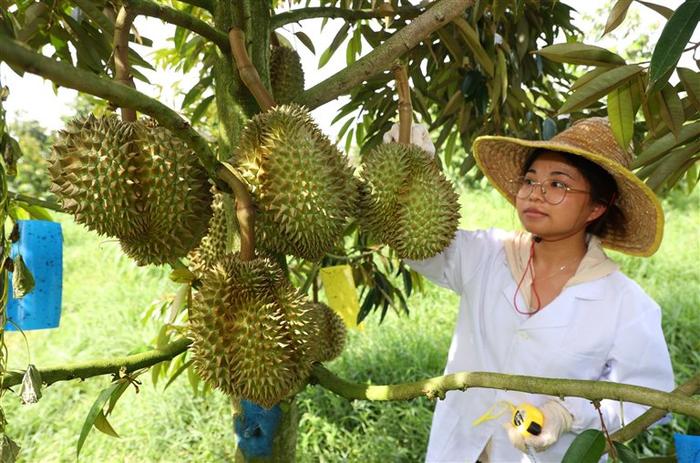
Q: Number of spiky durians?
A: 7